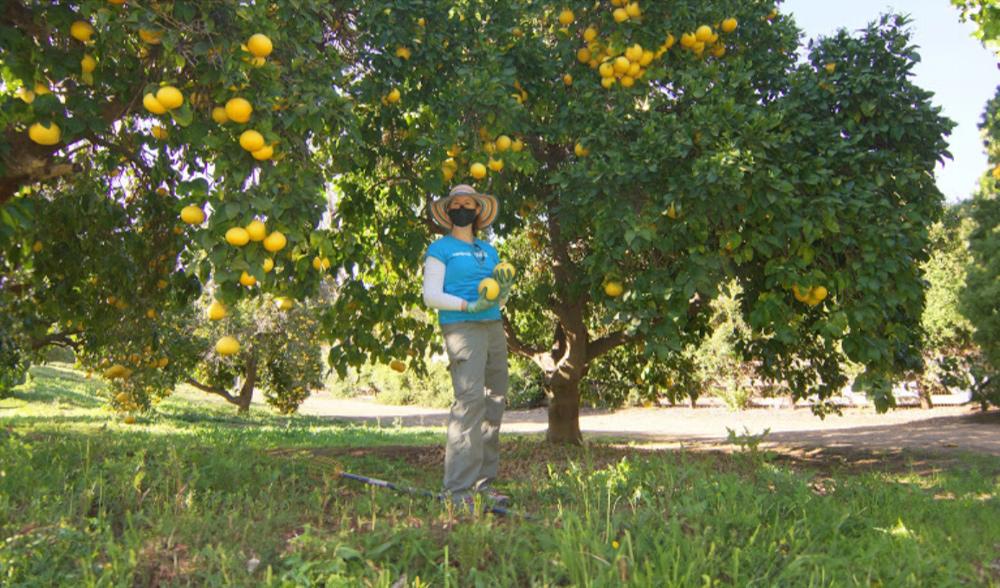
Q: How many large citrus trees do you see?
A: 2